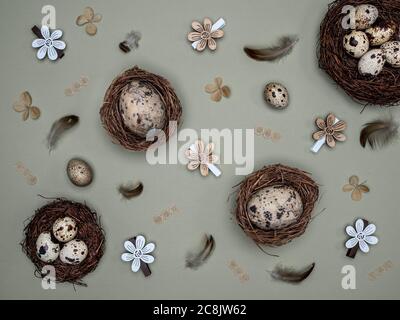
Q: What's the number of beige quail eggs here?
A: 12